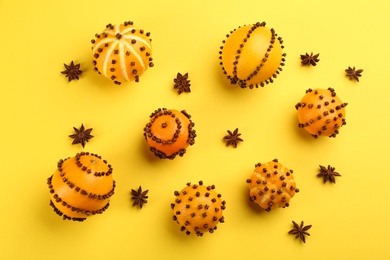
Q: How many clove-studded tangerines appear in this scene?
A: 7